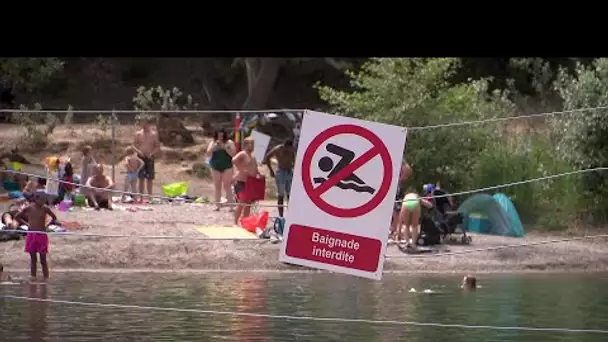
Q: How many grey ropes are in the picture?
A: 4